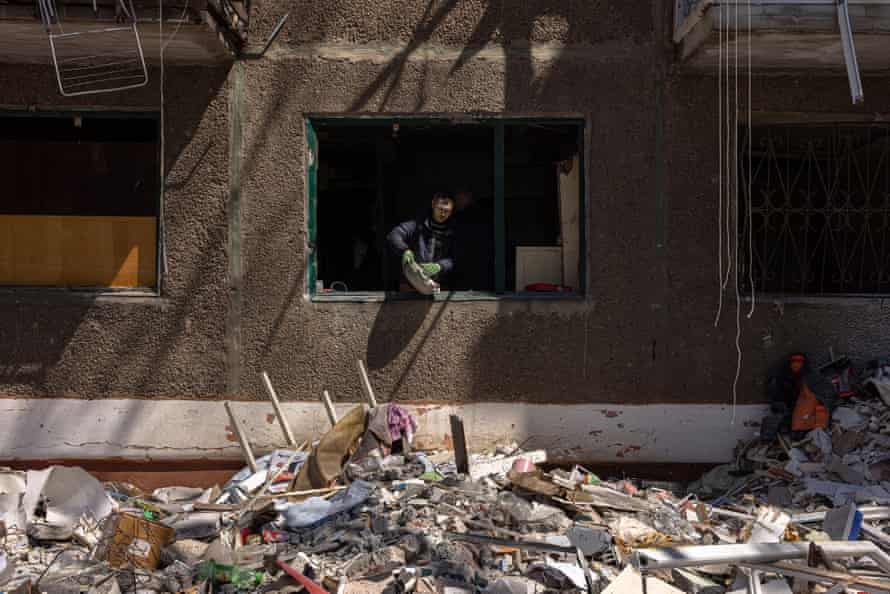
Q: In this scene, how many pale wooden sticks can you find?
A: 4